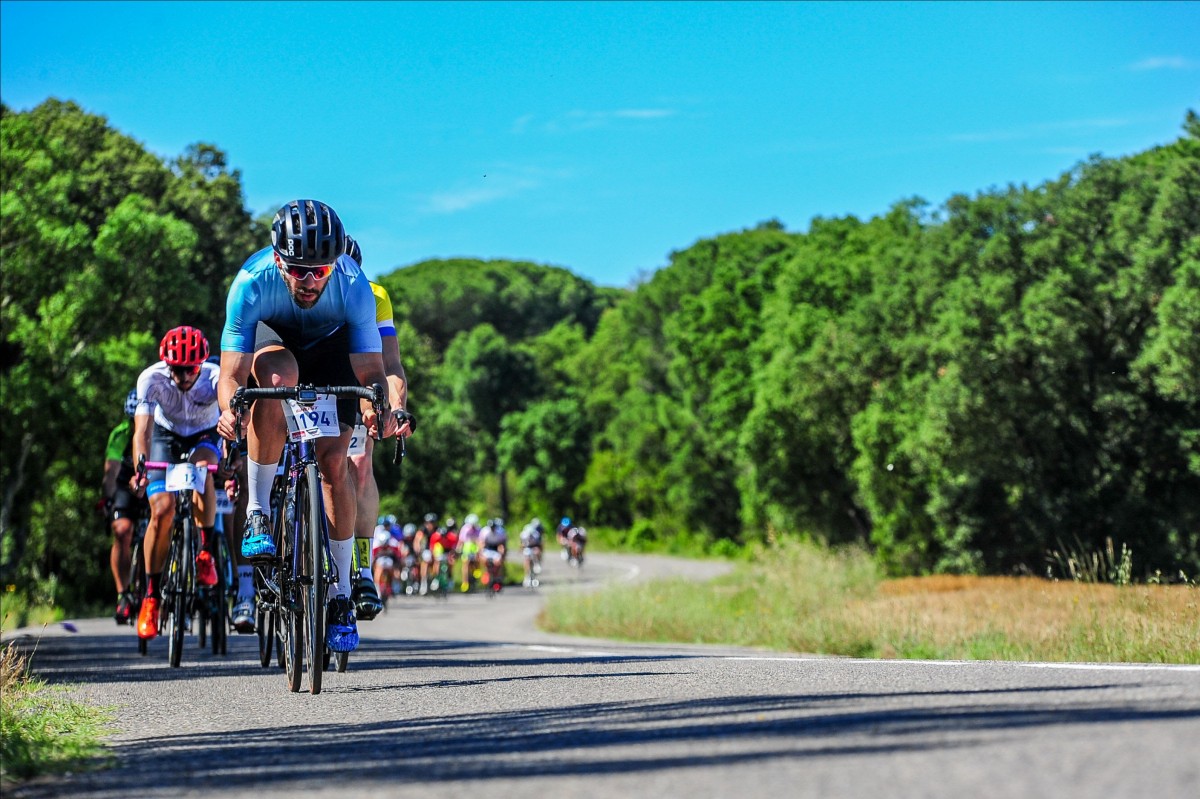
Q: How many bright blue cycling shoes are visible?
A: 2